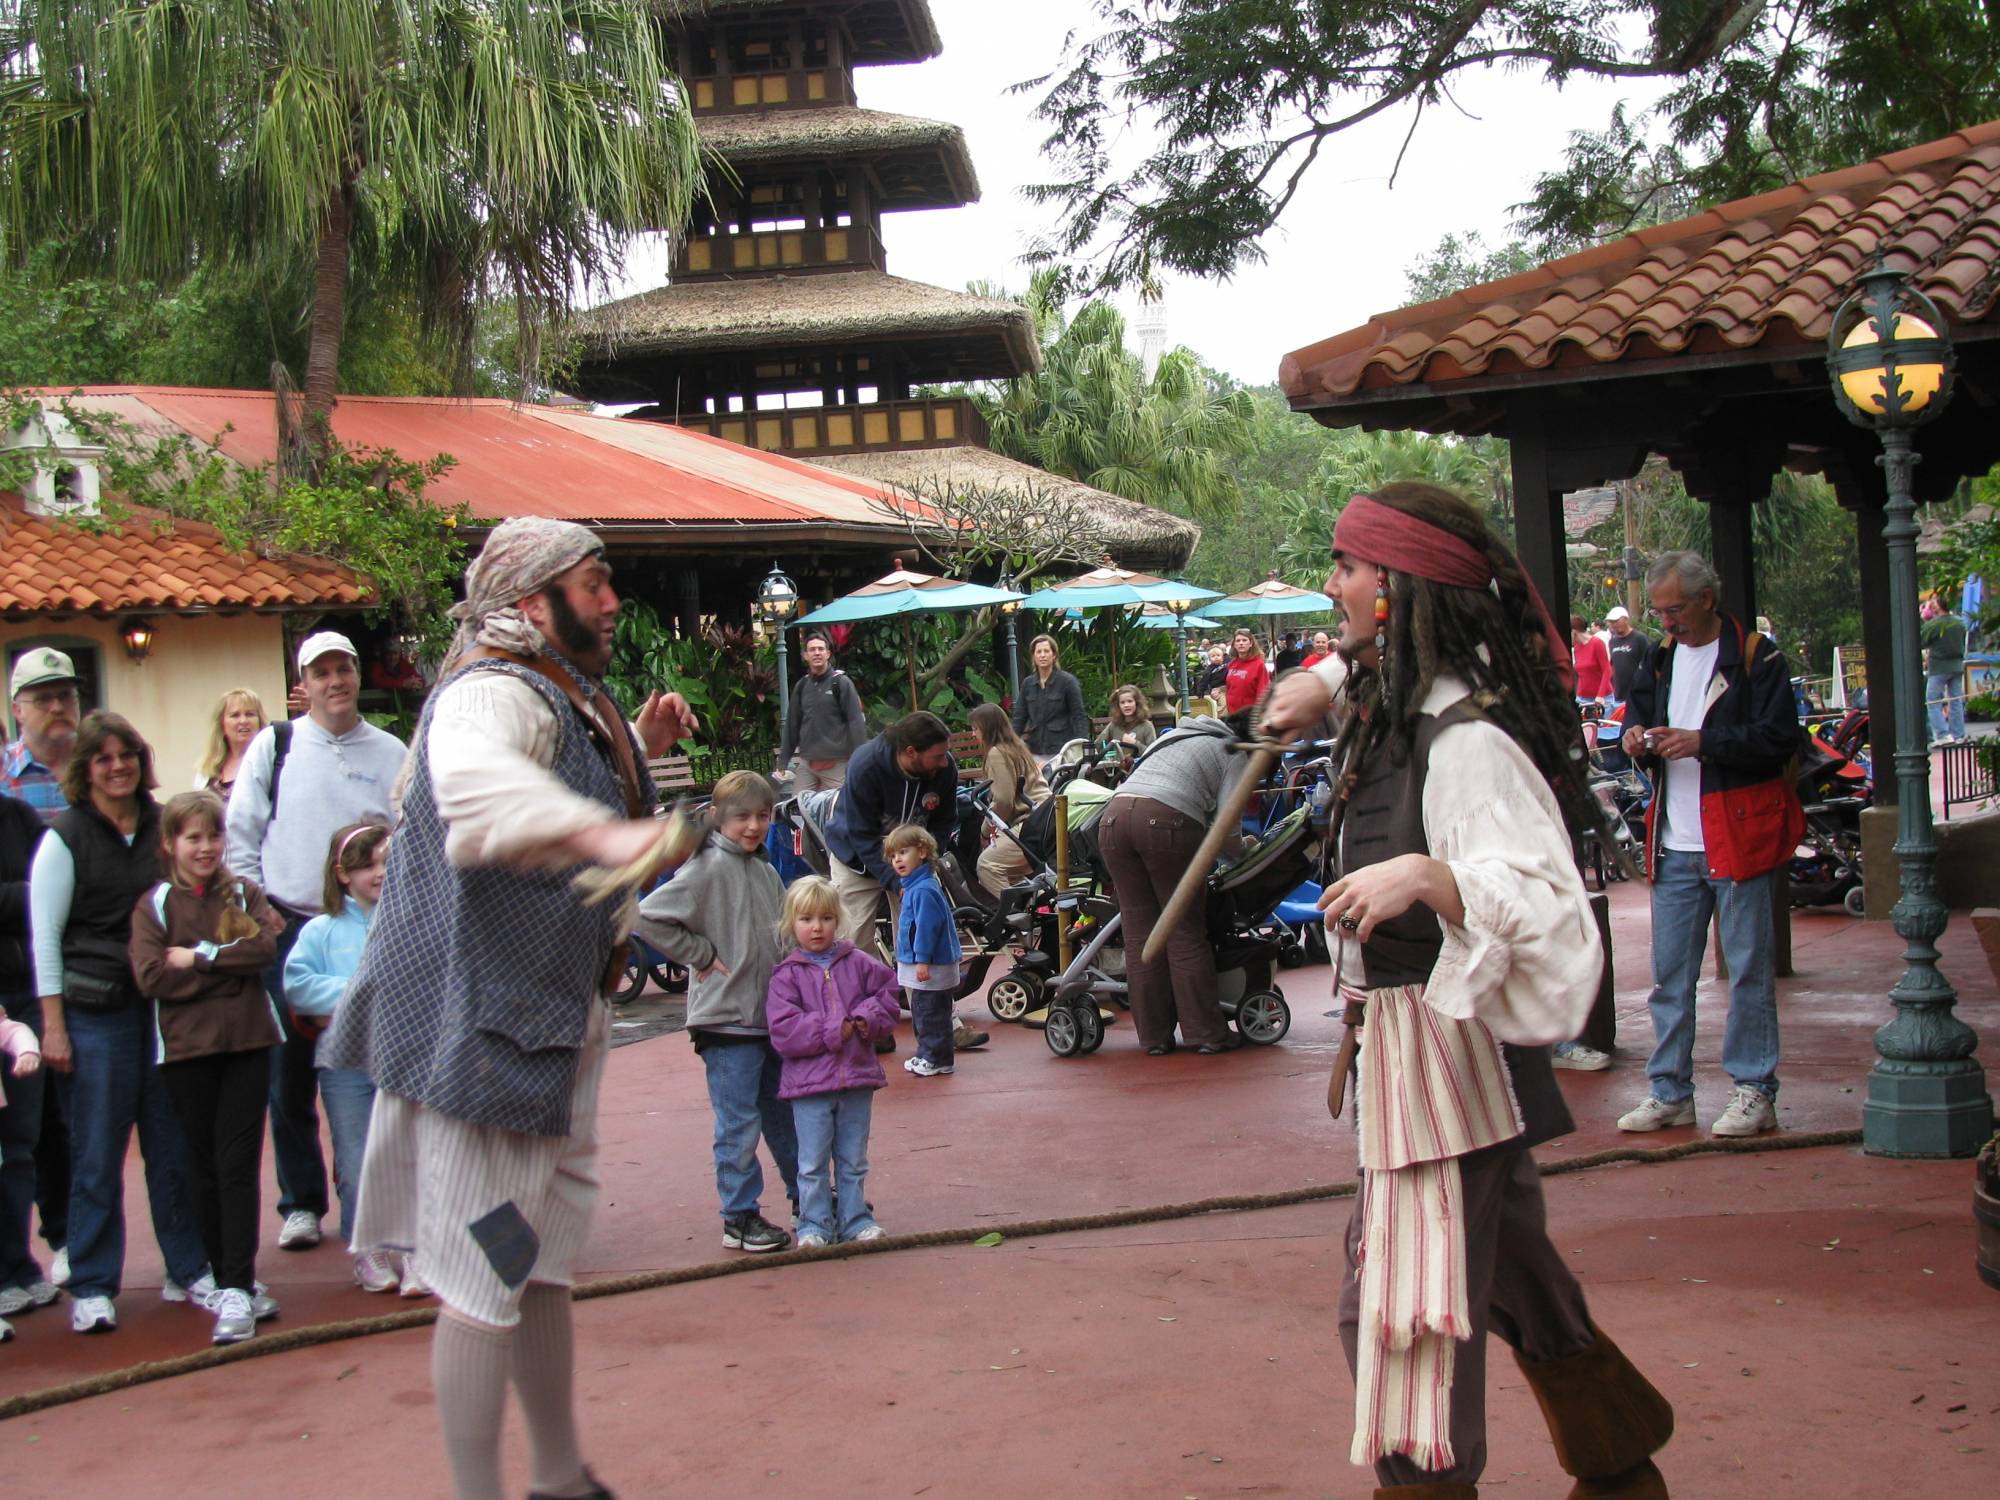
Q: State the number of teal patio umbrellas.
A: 4